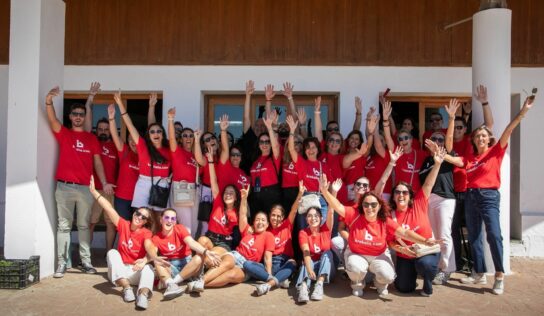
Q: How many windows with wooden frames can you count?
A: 3